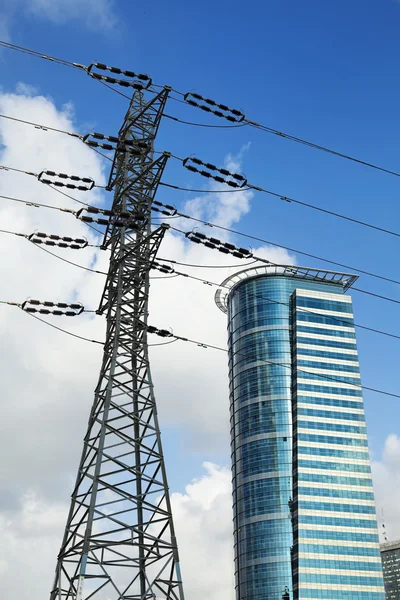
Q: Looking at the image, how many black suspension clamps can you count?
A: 12